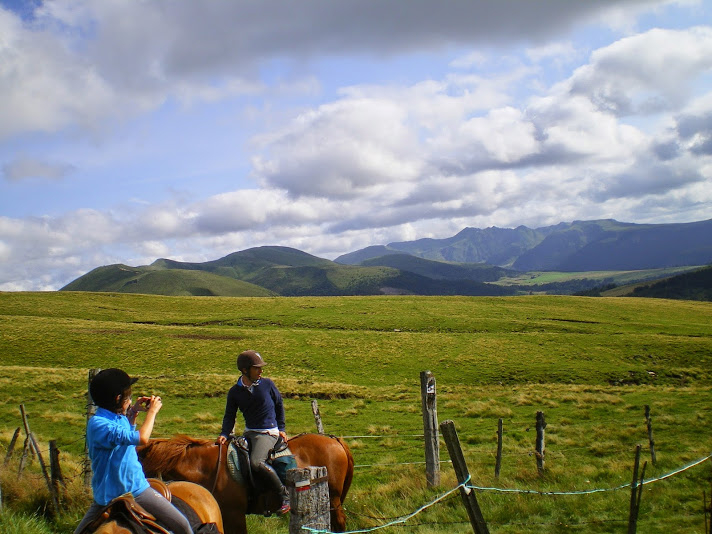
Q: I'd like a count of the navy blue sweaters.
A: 1